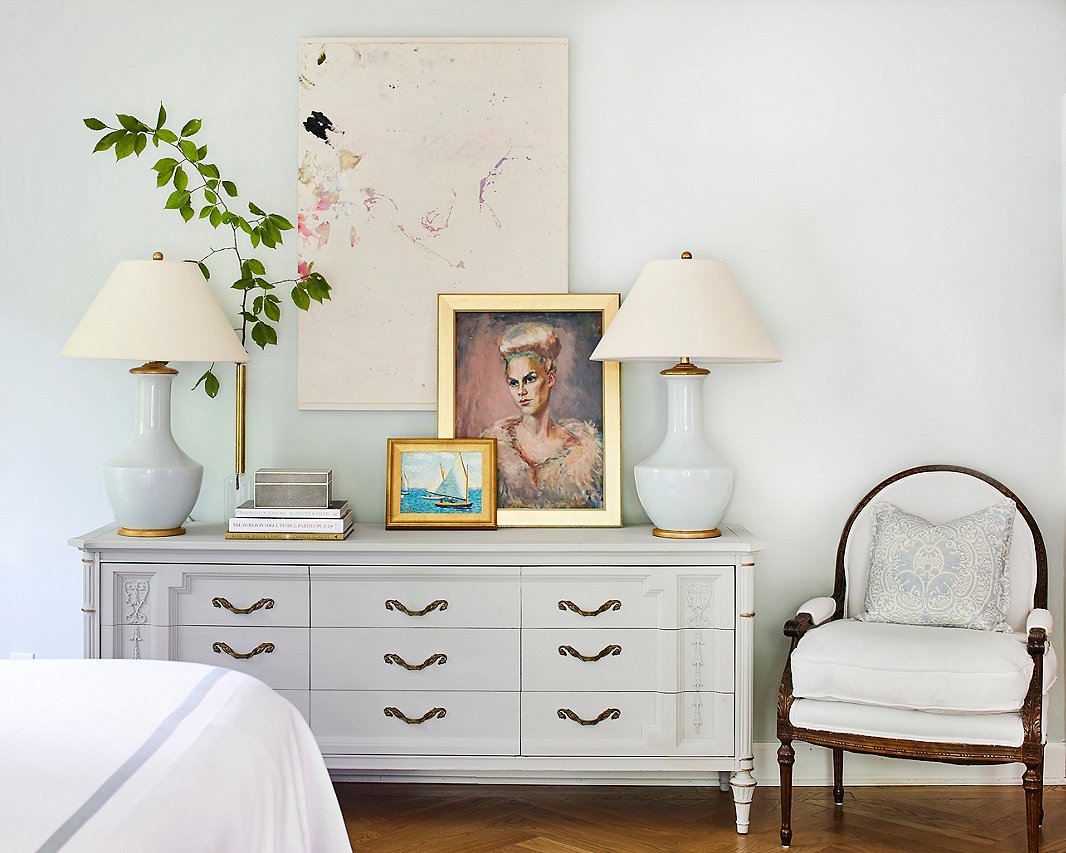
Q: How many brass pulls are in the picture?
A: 8